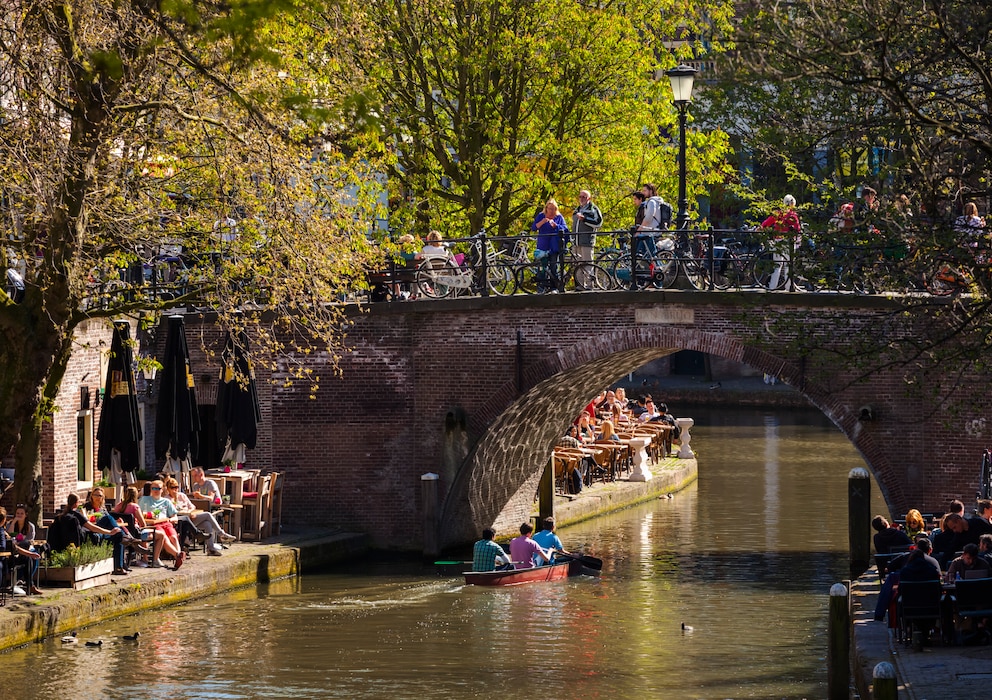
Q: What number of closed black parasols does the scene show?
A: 3